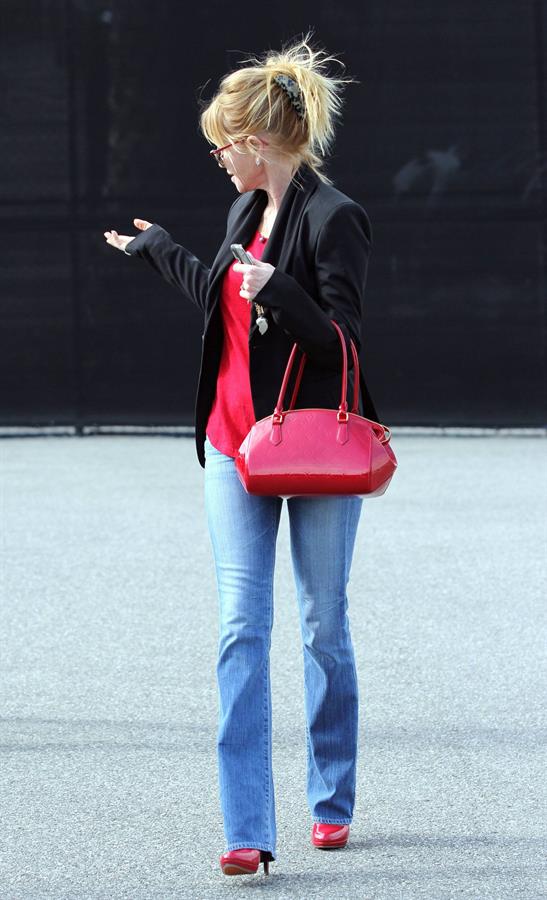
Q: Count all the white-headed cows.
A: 0